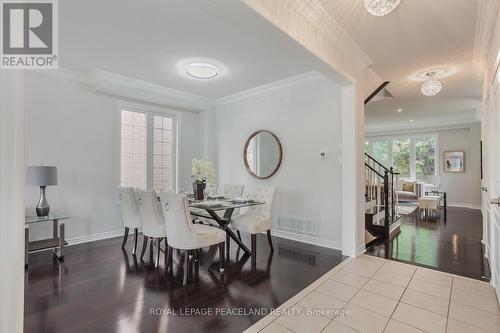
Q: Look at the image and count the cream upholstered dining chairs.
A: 5